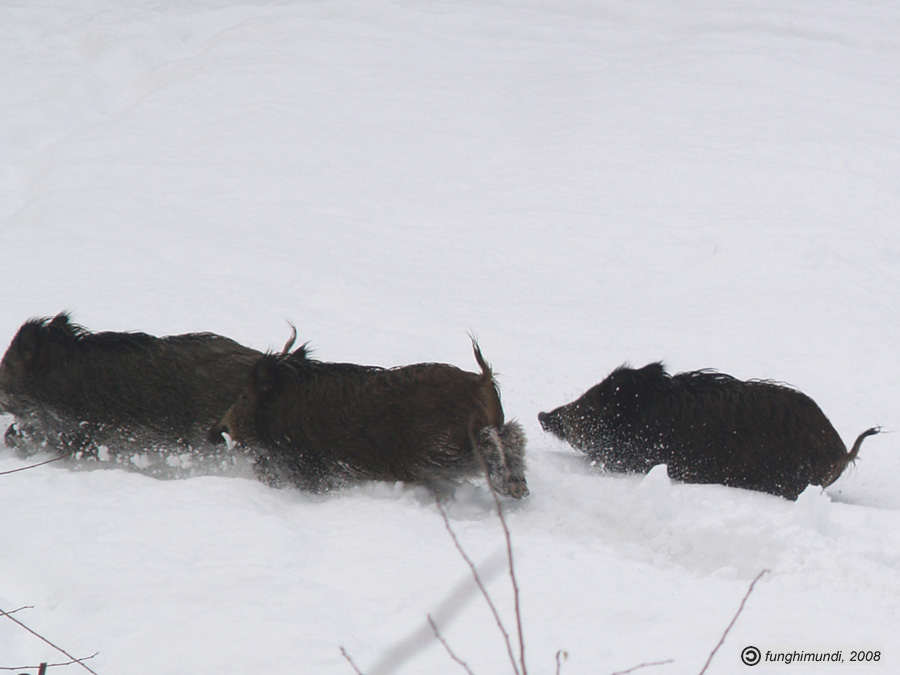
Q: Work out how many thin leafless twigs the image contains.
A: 11